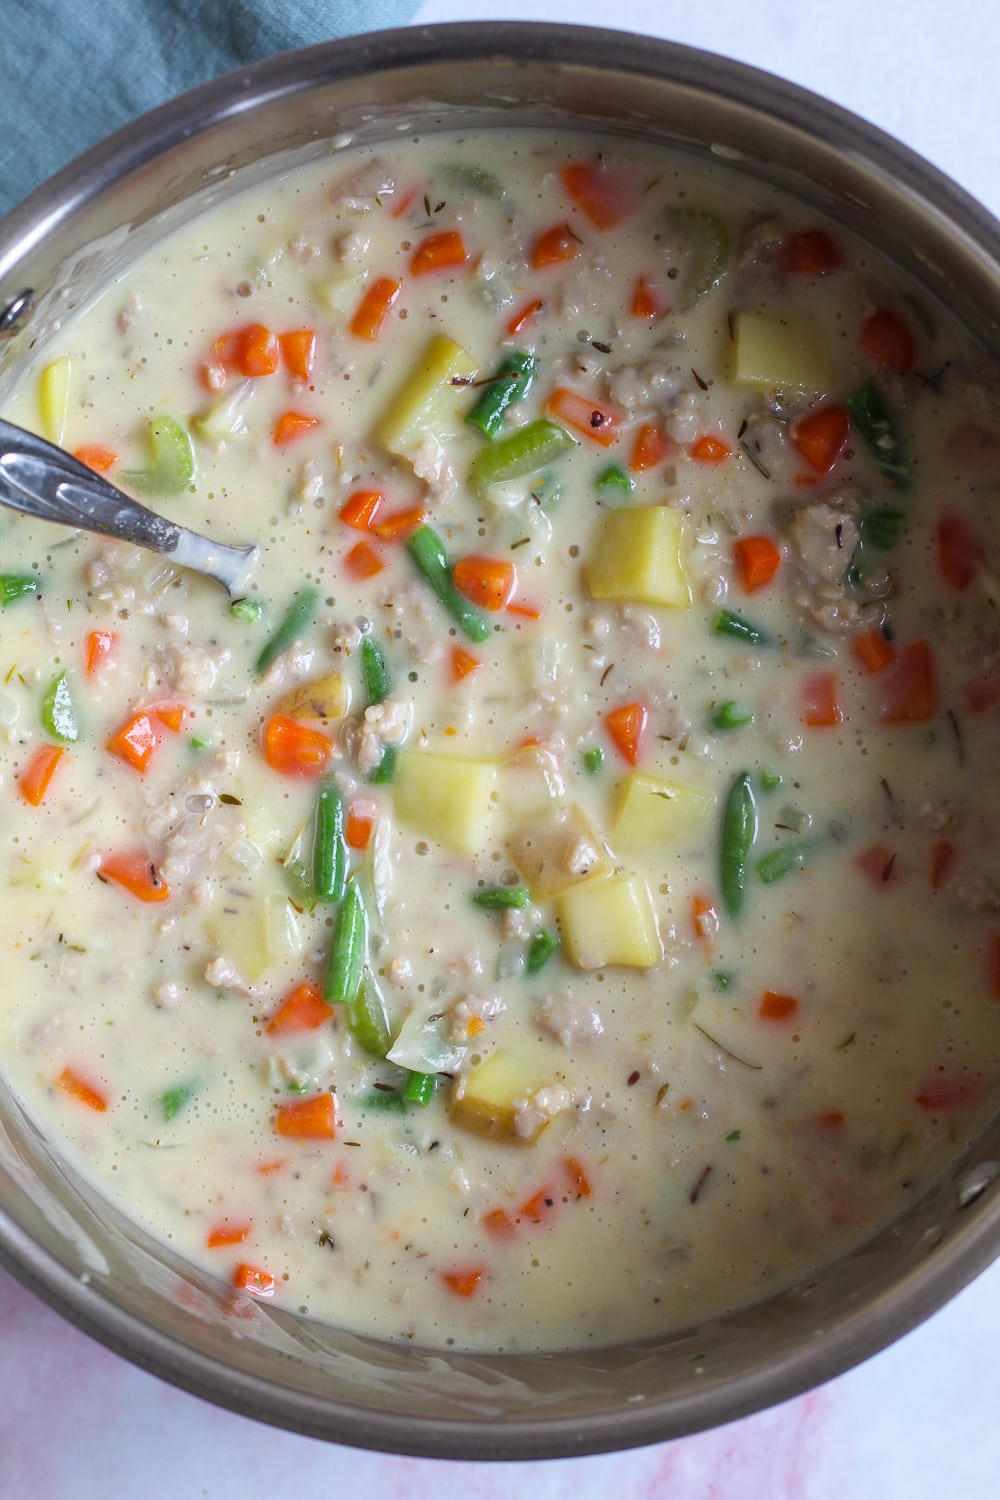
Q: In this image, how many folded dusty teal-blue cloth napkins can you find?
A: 1